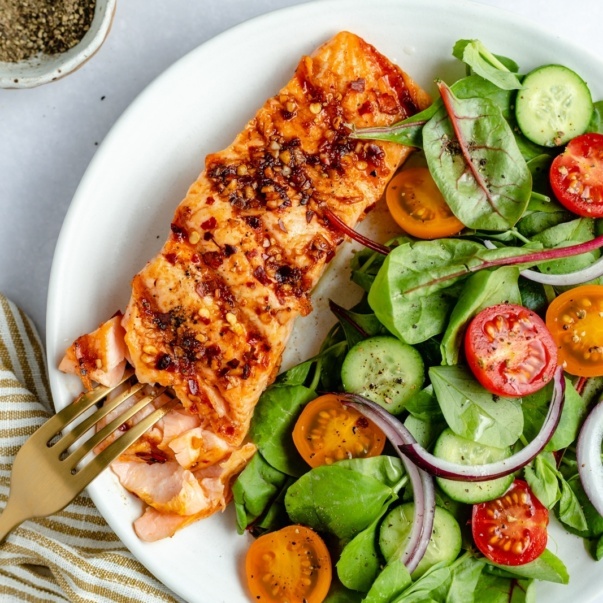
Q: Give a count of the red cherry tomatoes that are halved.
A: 3